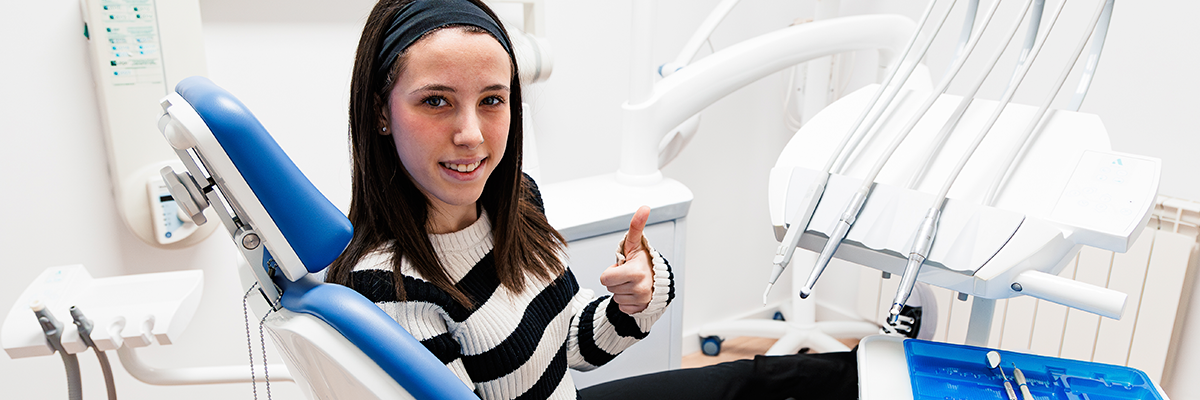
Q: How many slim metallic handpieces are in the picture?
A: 3